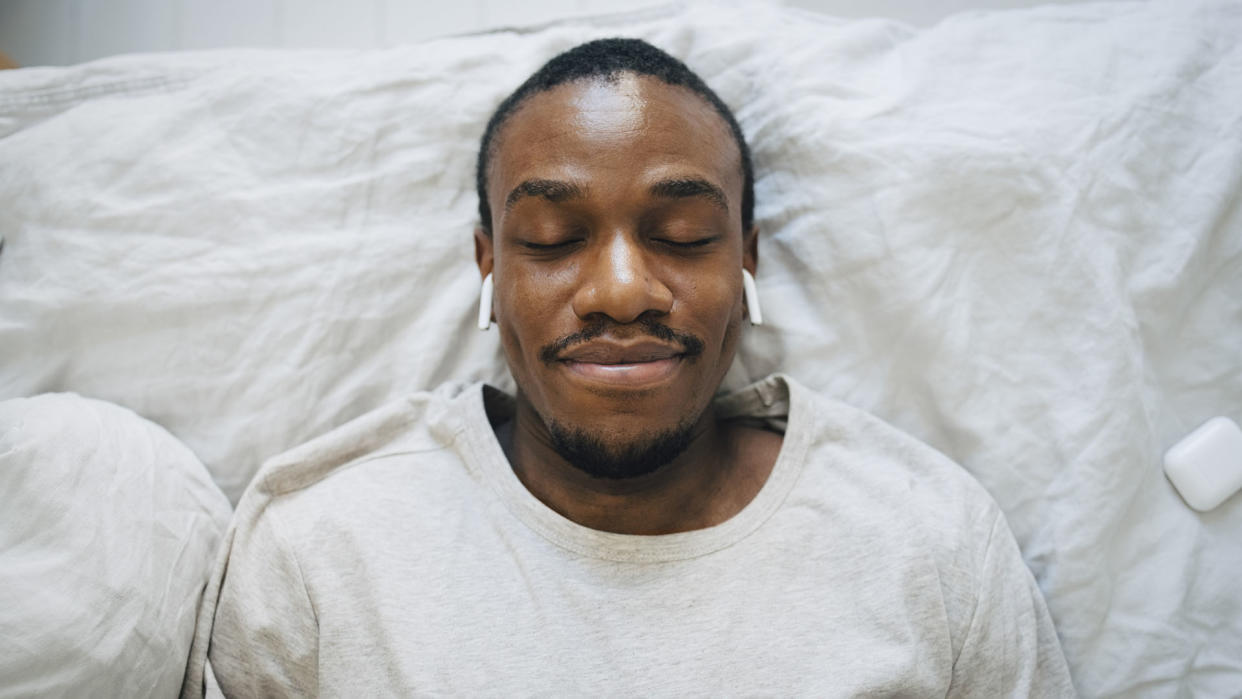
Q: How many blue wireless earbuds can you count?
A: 0